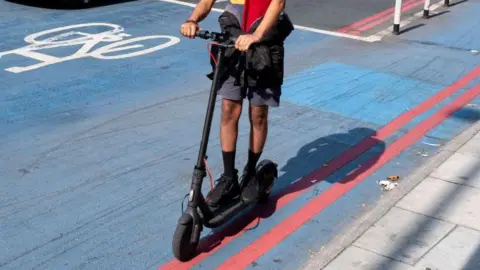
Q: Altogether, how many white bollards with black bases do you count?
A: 3